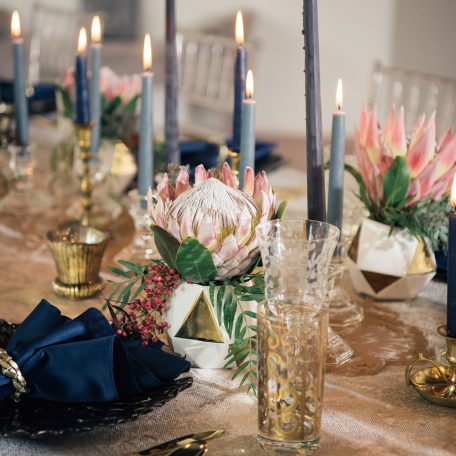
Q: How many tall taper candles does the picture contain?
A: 10